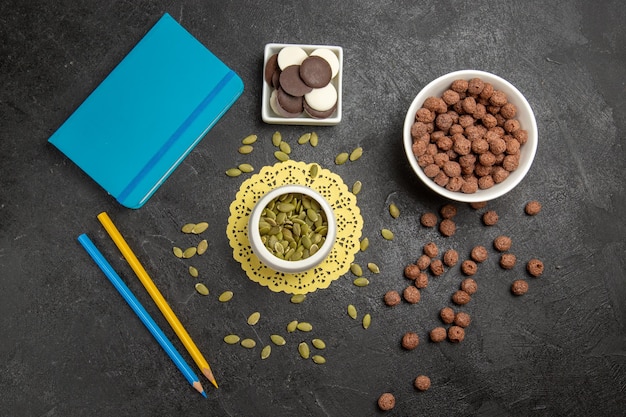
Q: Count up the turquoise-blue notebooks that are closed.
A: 1